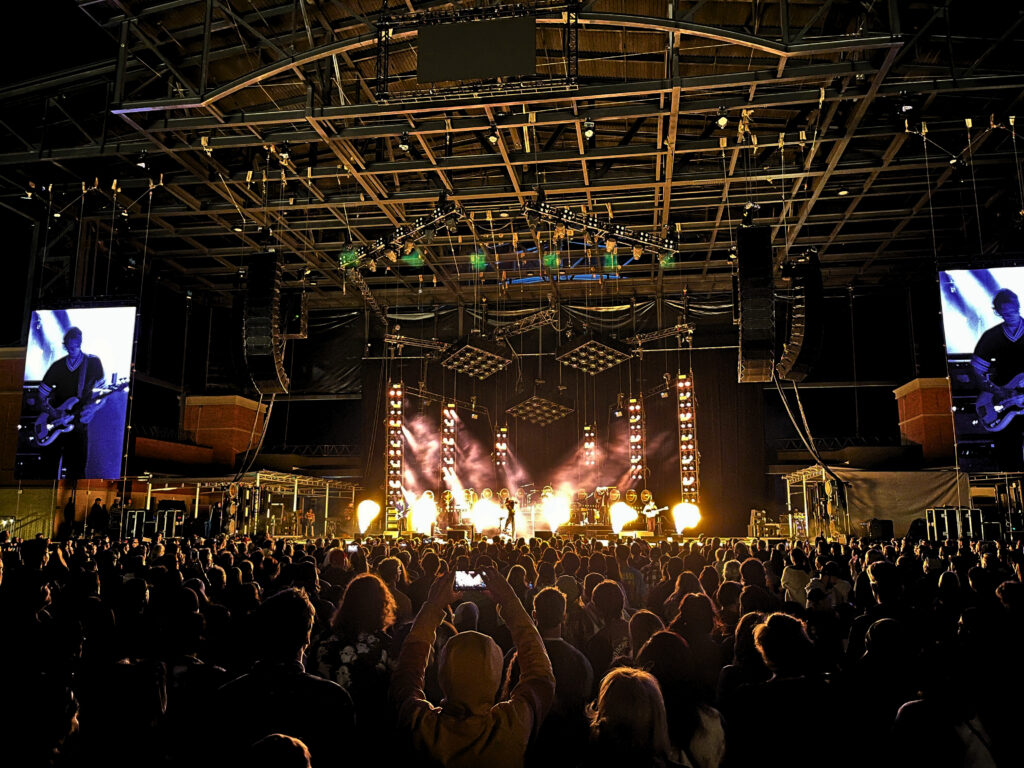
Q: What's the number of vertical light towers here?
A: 6